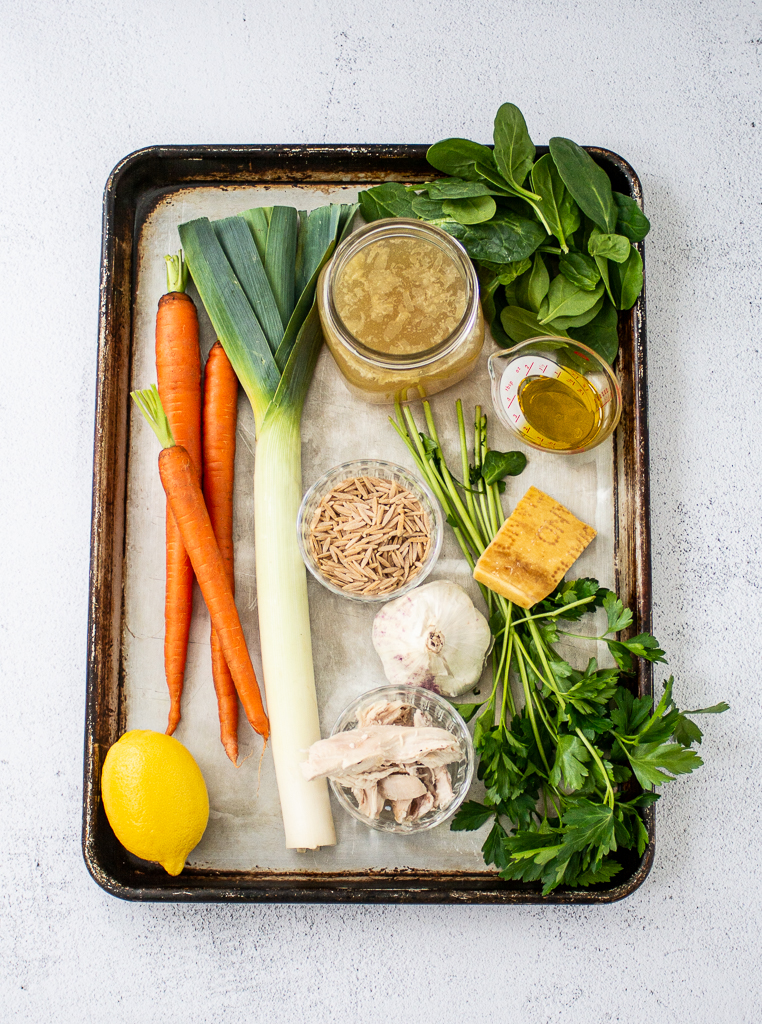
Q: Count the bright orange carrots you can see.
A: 3